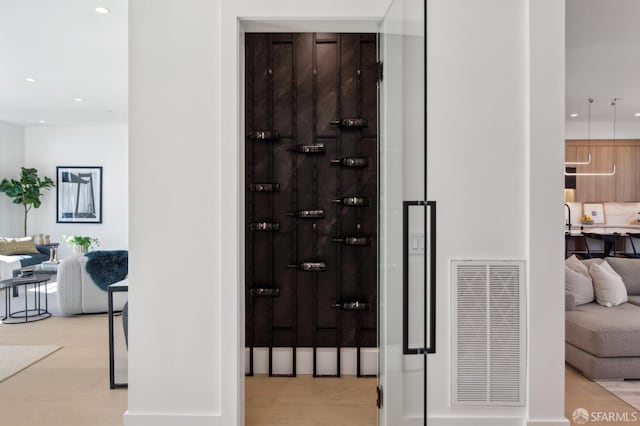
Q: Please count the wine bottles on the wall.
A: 12